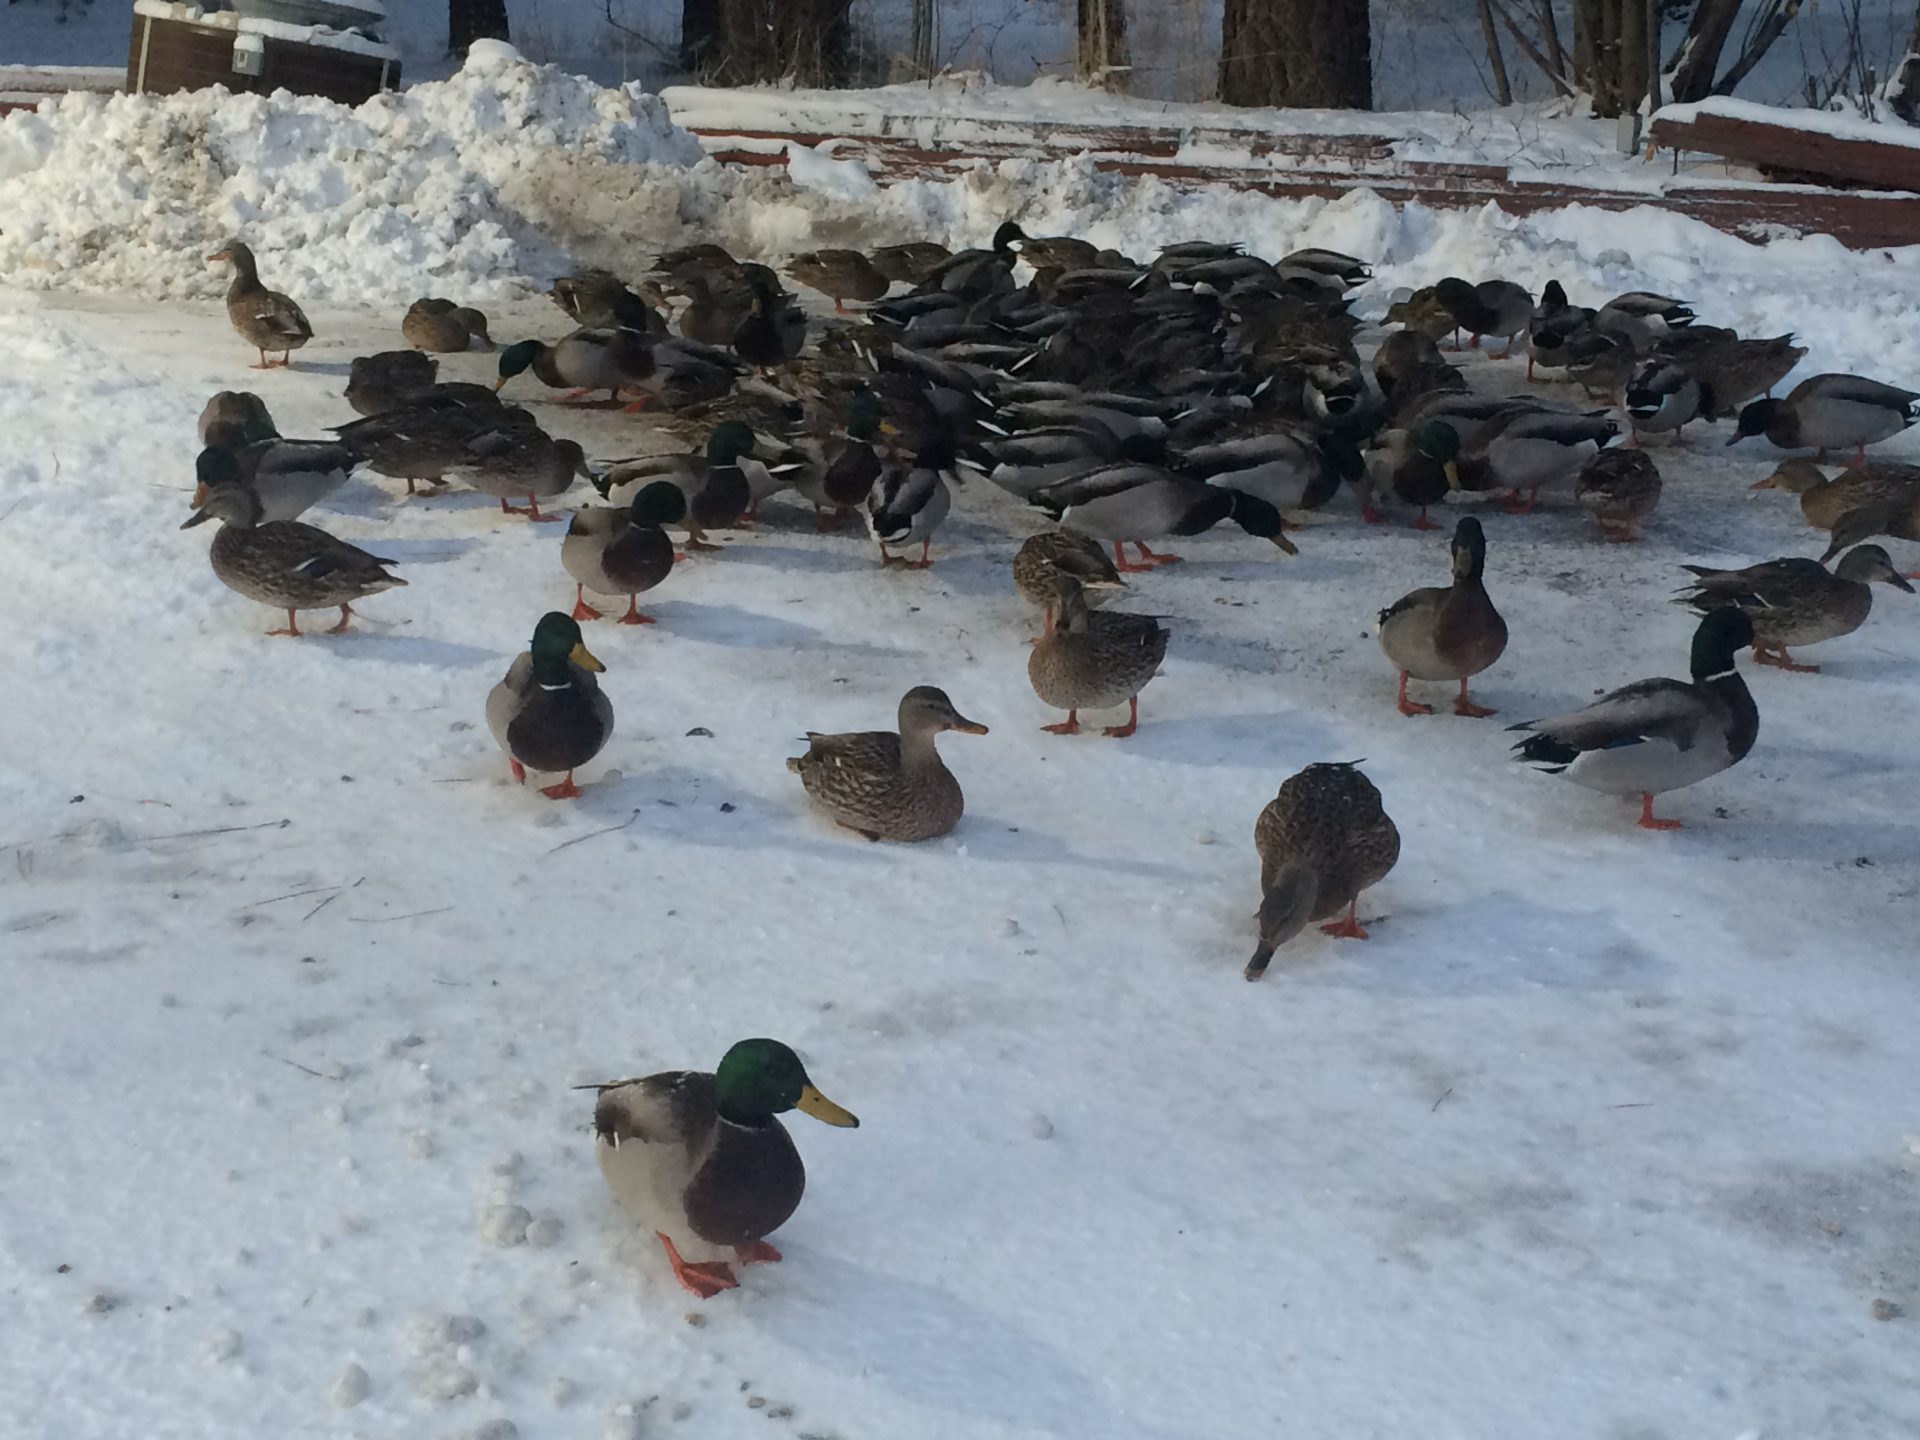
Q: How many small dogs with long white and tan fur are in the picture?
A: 0